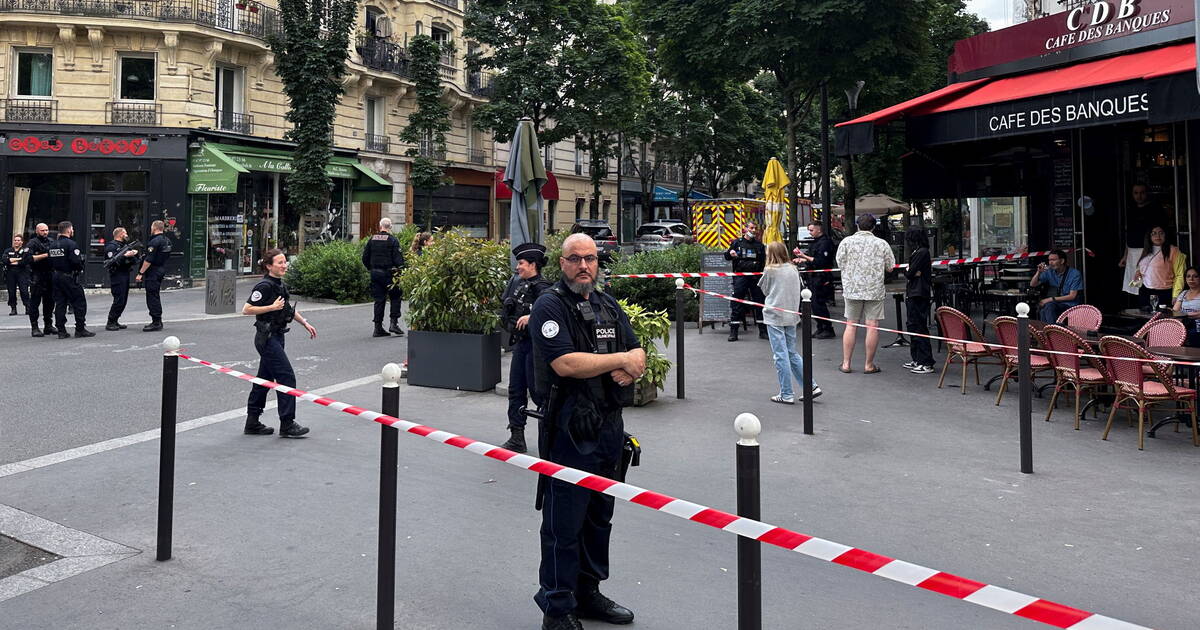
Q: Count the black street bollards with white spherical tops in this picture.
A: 6